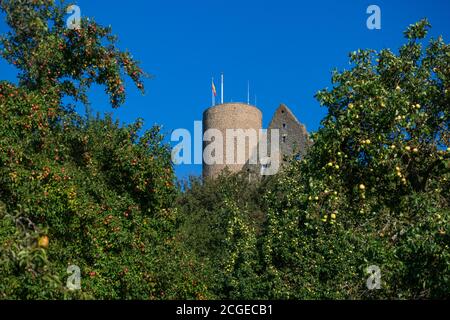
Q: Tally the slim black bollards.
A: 0